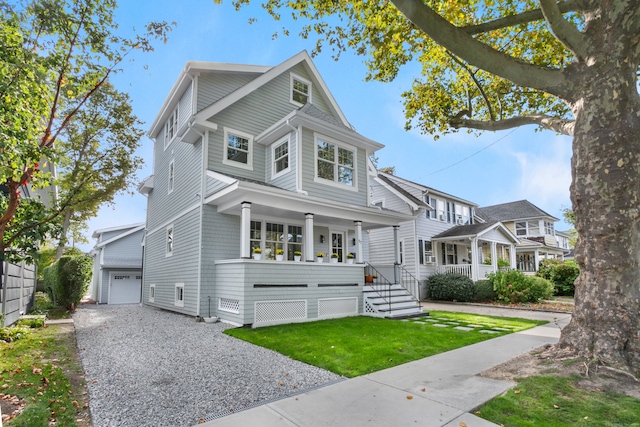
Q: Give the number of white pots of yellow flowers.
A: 6